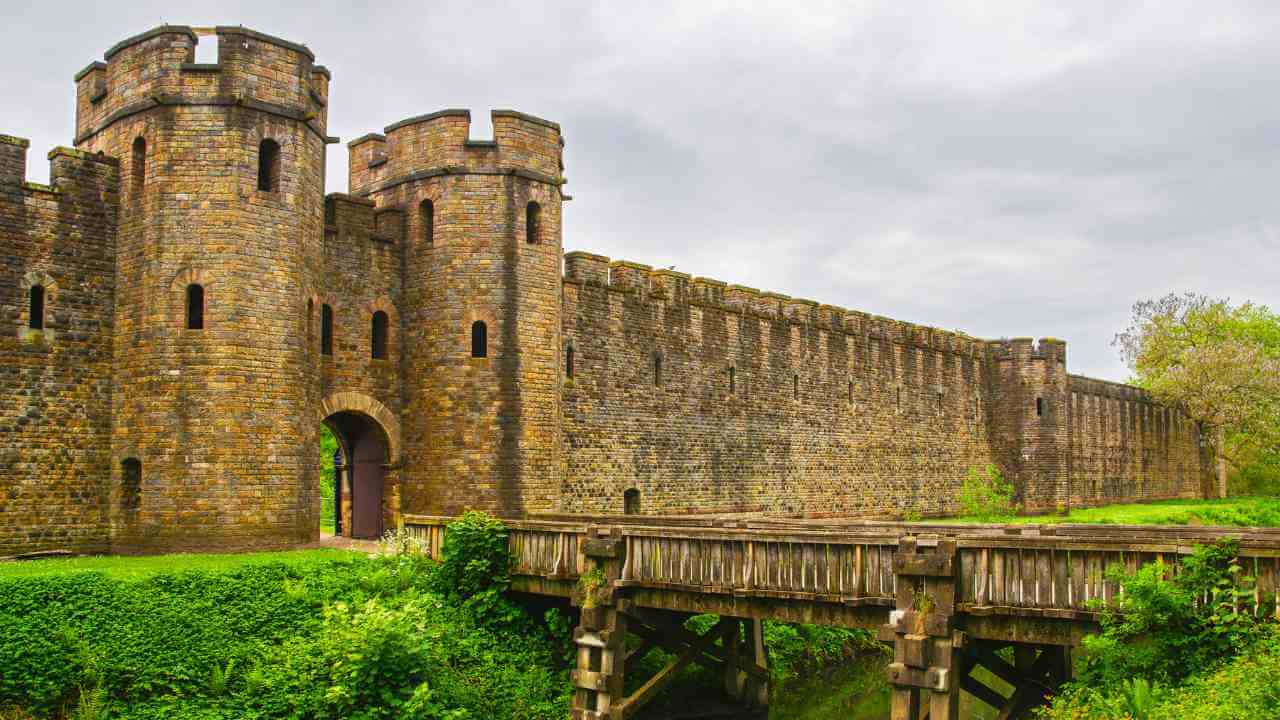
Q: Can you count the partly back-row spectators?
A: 0